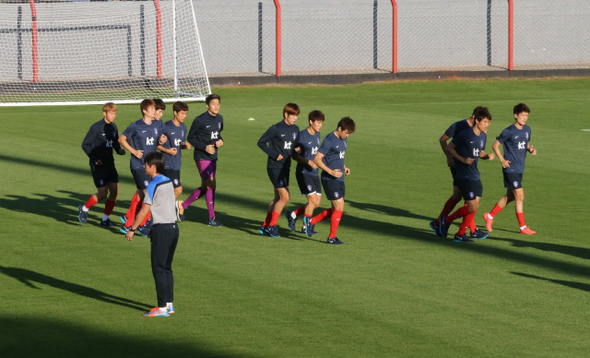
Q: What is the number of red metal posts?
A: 5